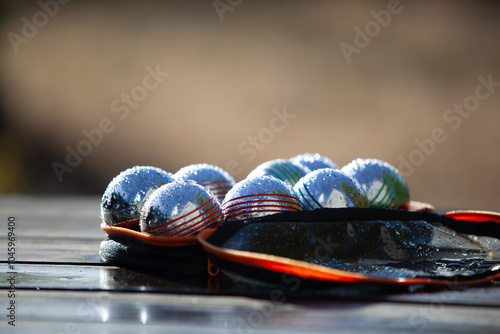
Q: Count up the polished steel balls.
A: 8